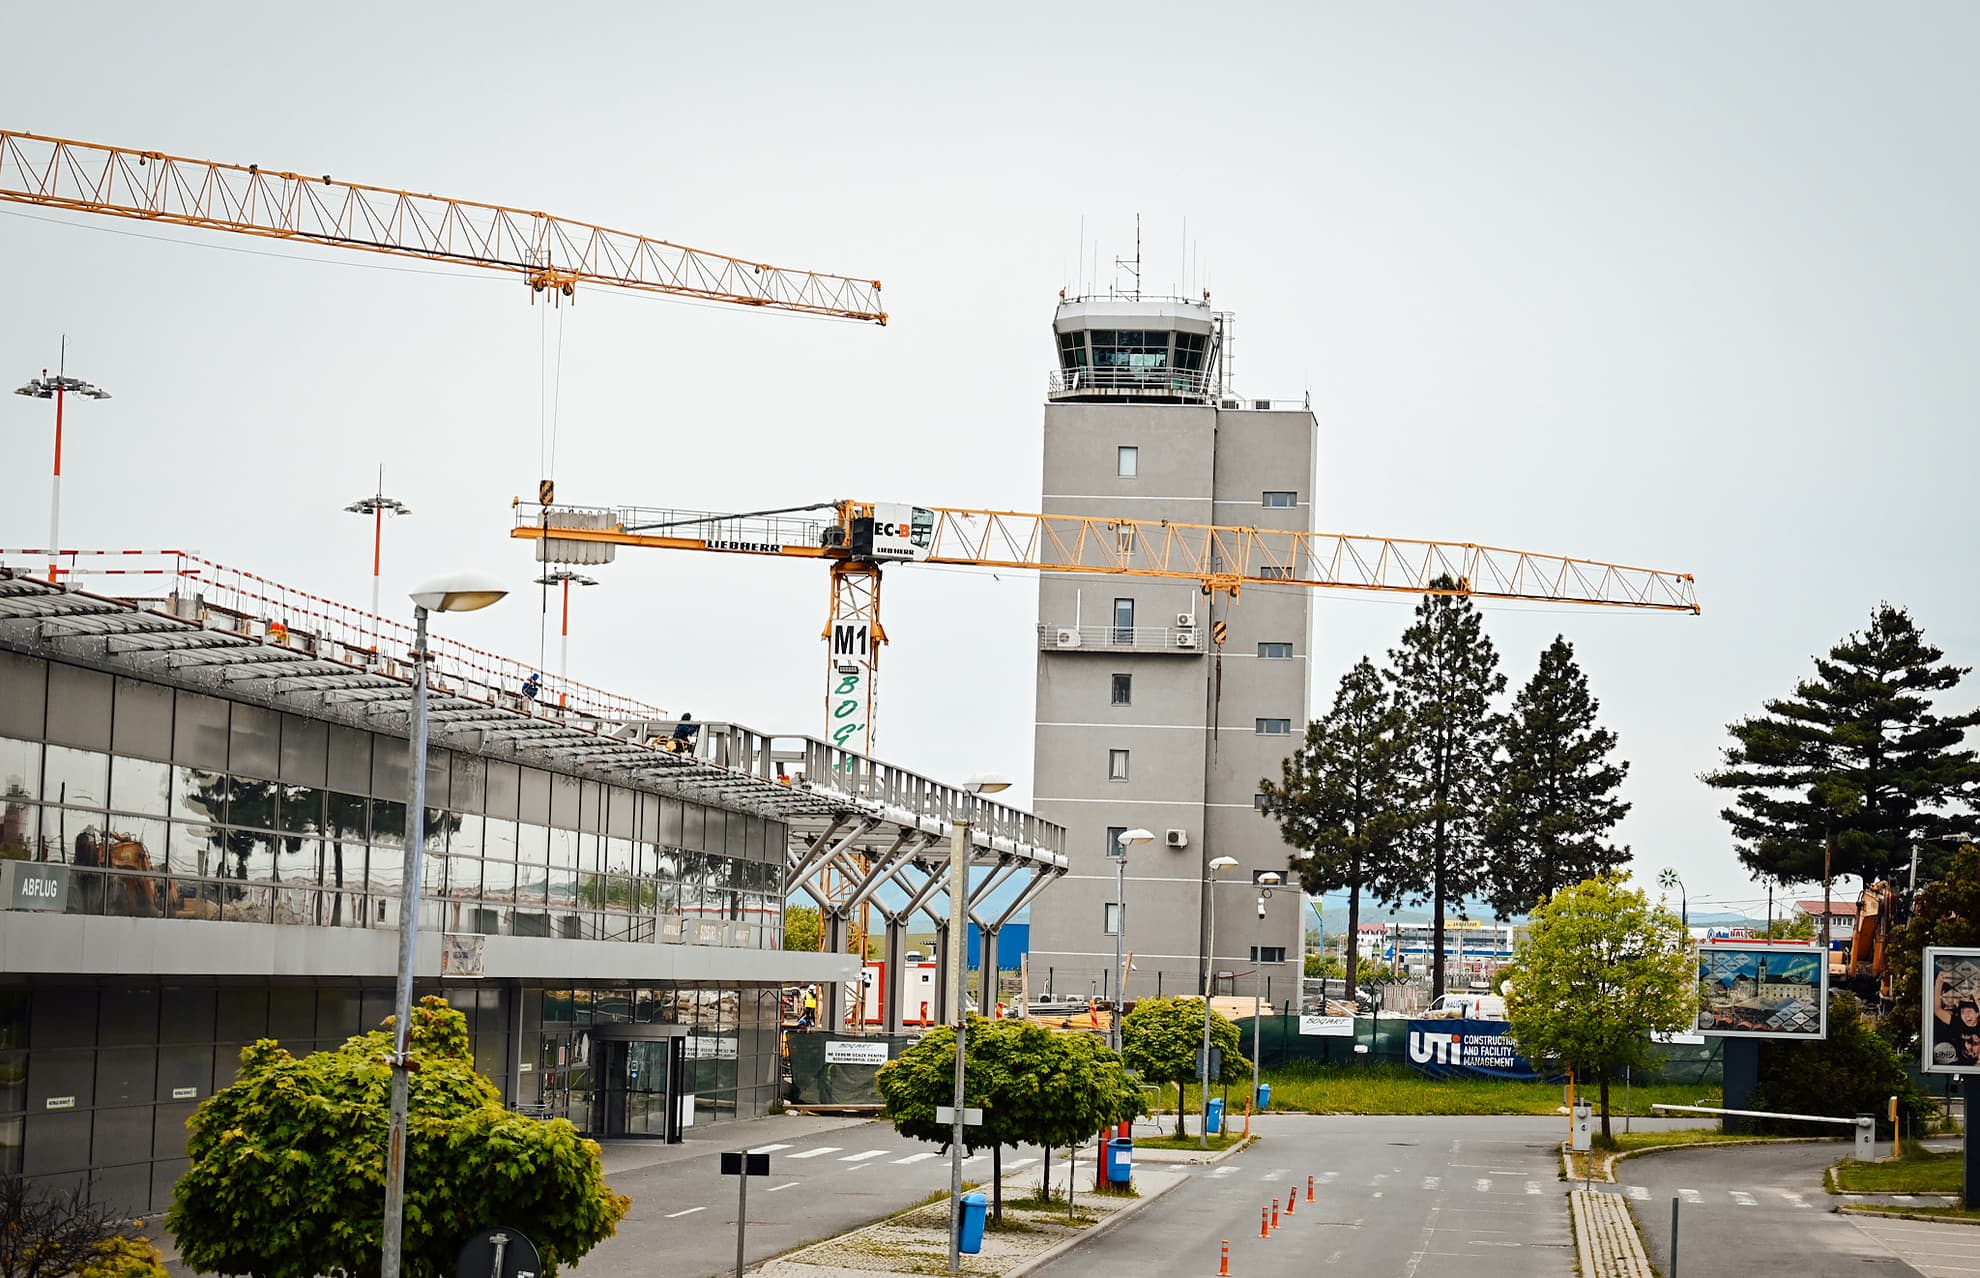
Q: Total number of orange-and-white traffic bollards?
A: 5